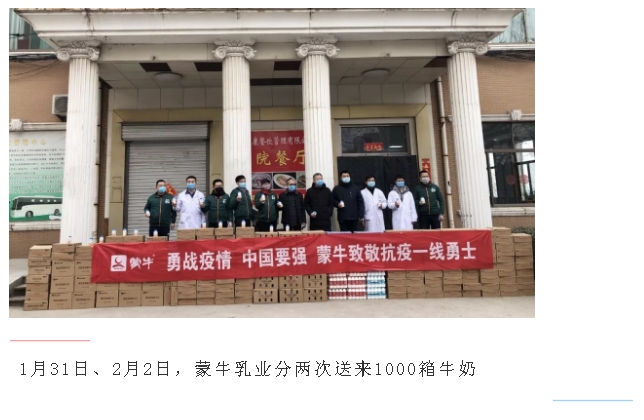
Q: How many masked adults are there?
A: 11